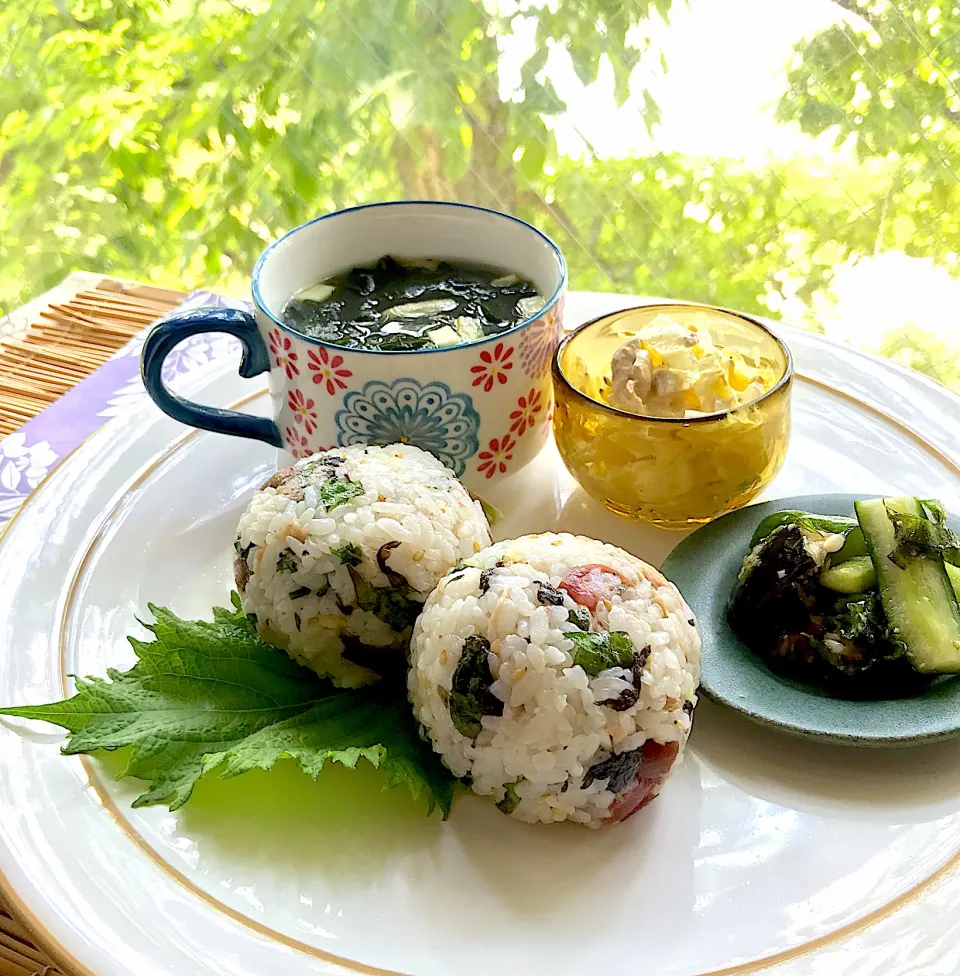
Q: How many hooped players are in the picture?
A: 0